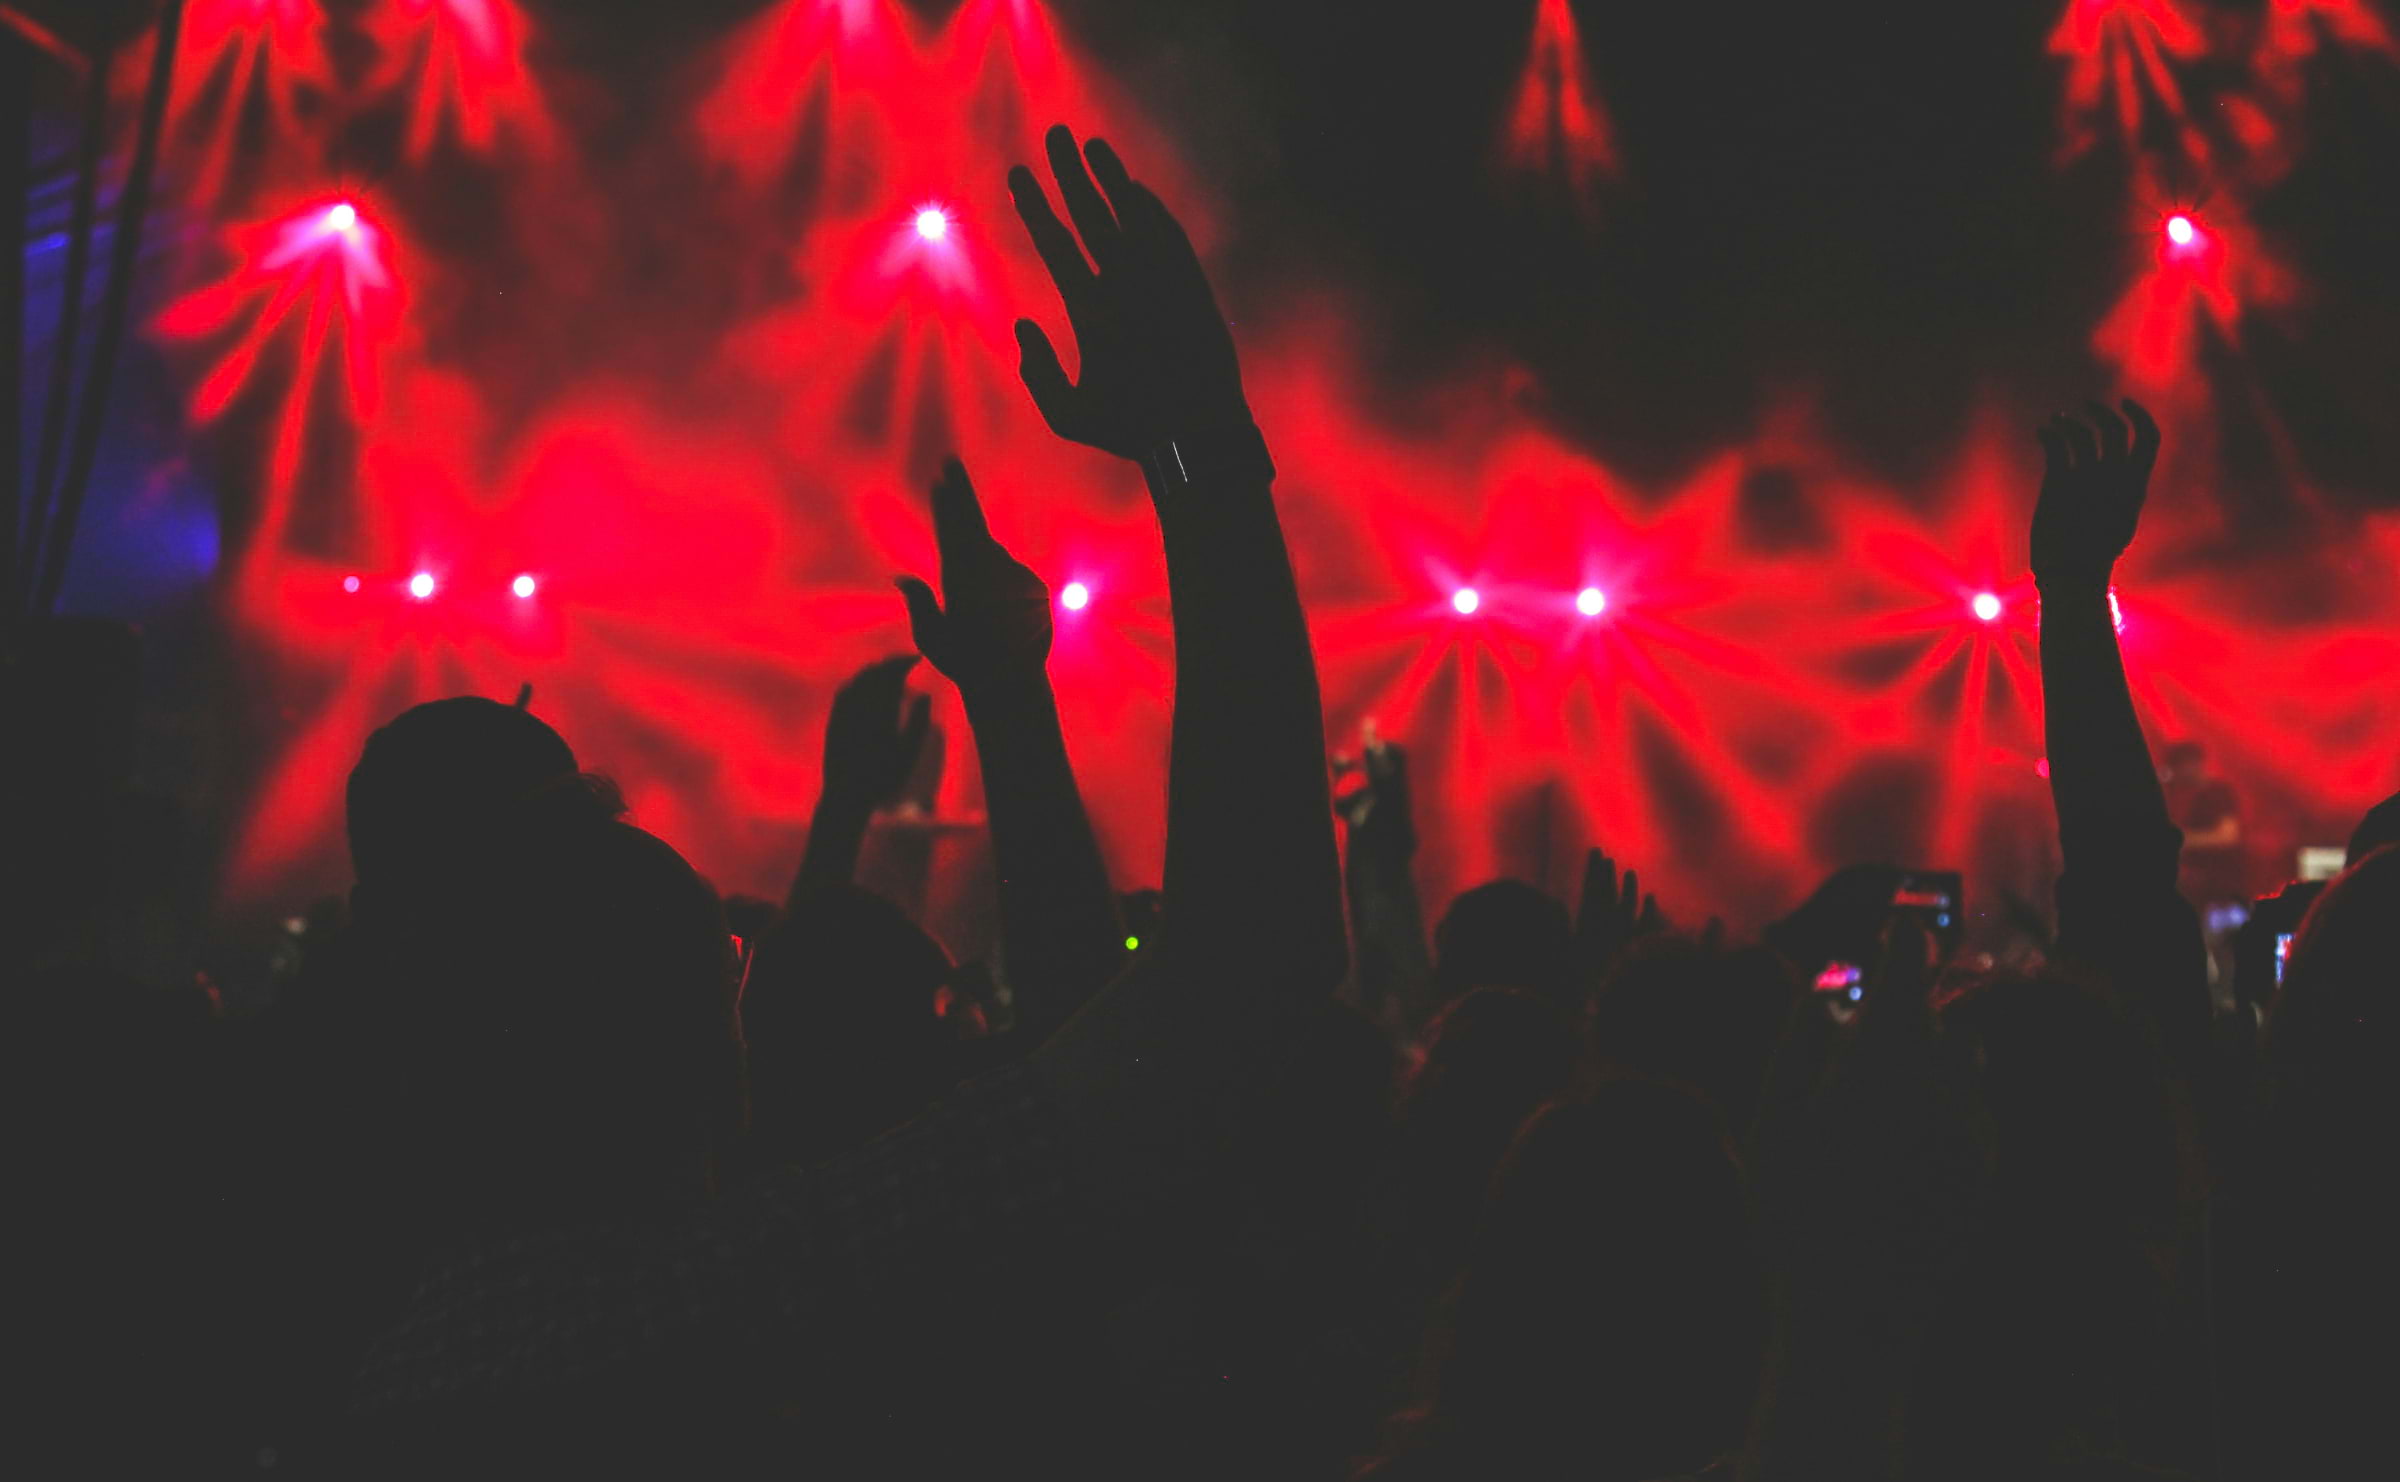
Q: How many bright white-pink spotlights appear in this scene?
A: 9